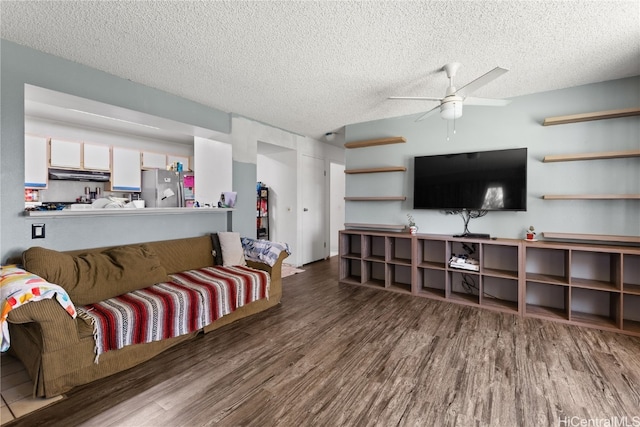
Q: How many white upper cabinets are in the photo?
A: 6